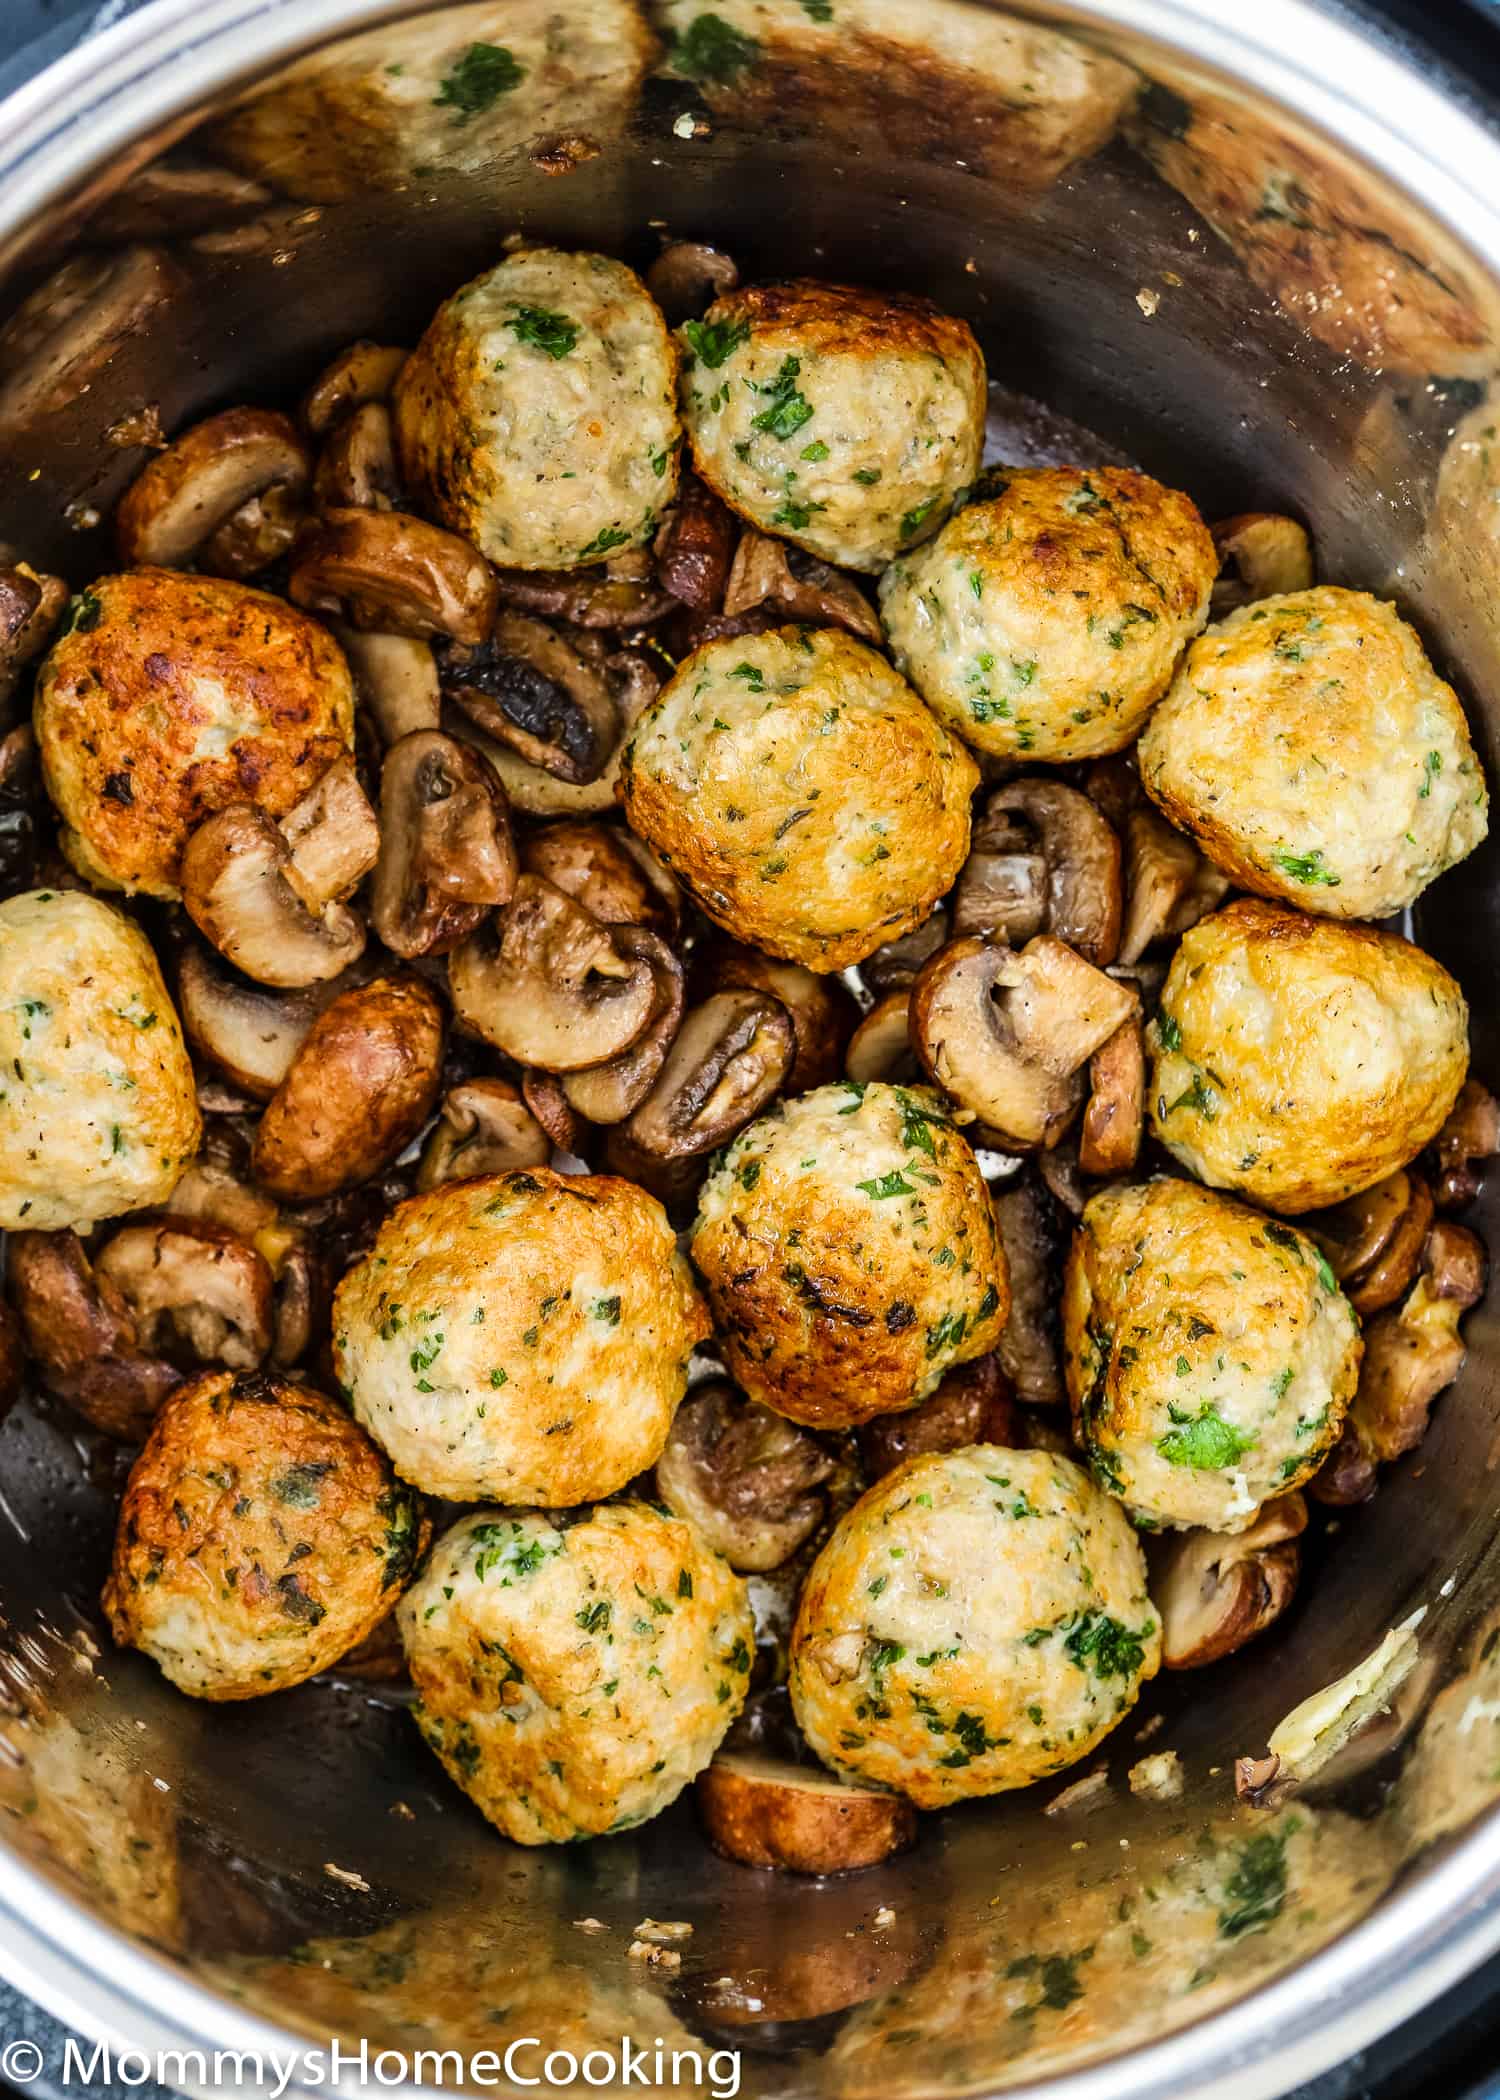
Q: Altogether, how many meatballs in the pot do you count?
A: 14